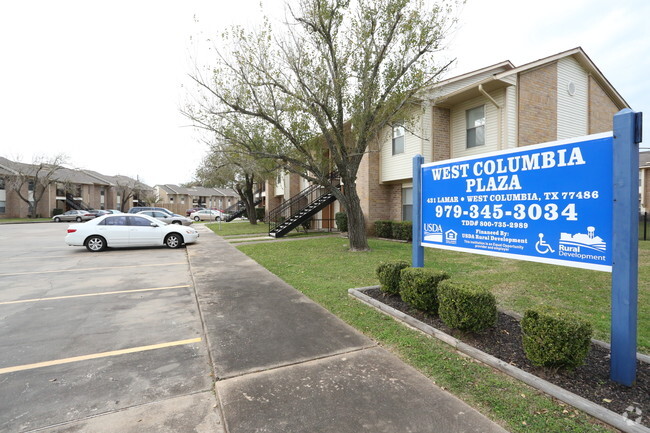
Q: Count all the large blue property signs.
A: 1